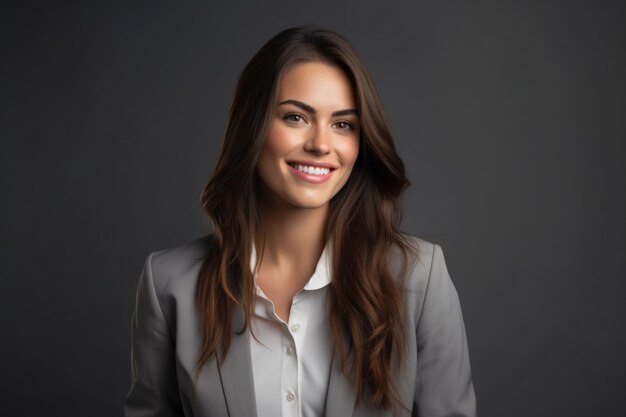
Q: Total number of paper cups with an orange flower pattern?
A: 0